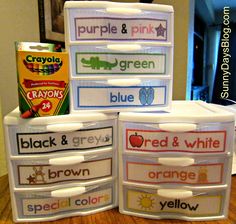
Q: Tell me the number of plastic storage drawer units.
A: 3